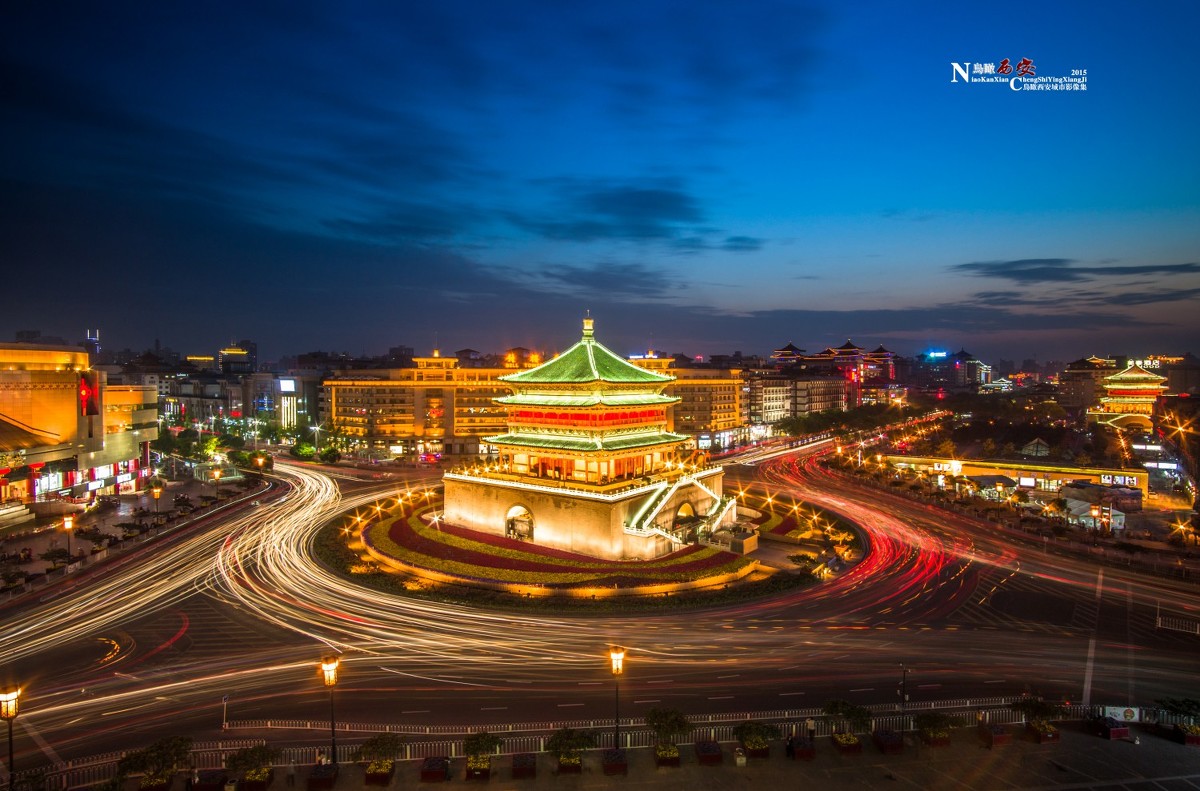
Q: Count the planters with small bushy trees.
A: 11